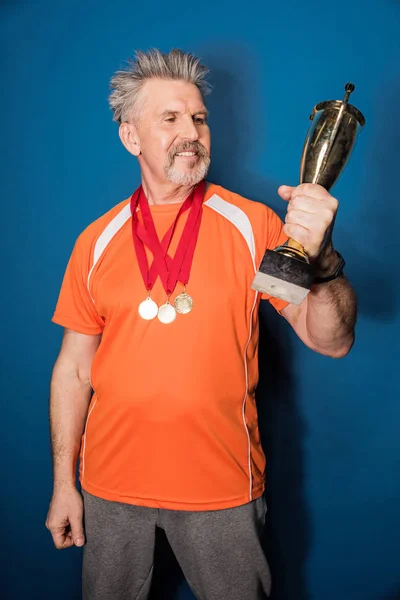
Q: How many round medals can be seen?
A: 3